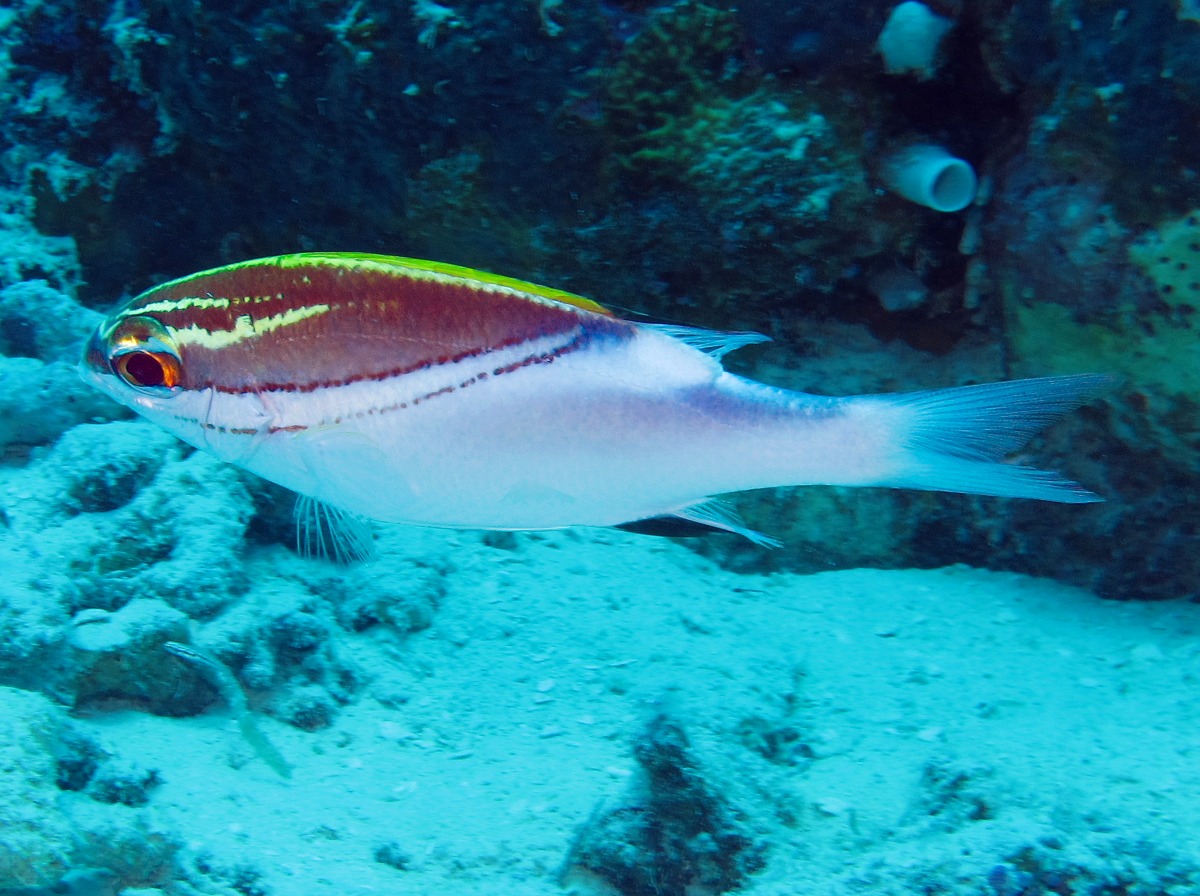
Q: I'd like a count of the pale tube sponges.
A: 2